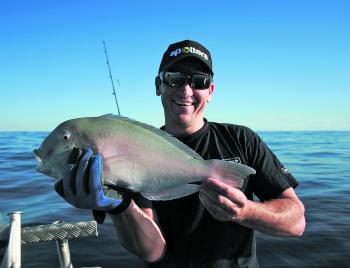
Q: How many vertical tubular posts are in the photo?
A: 2